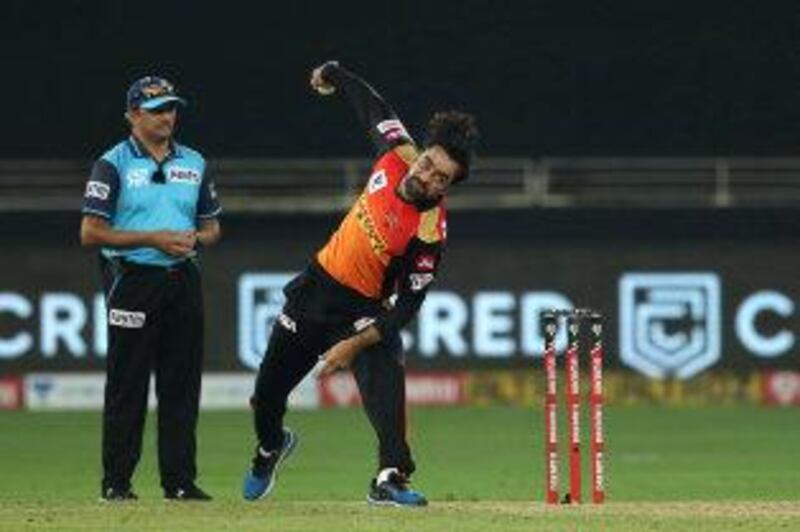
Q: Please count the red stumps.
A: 3